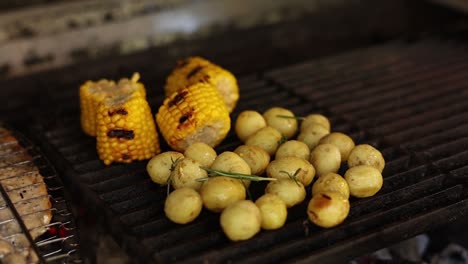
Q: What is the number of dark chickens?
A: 0